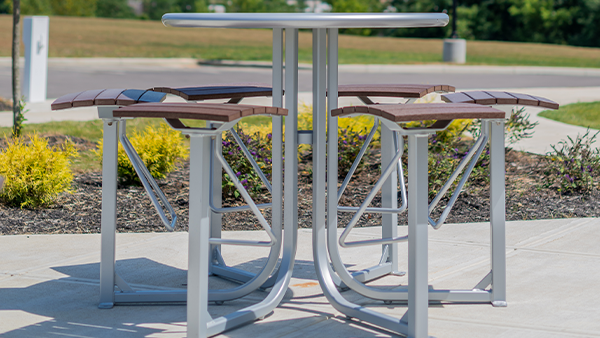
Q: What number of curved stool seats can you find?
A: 6